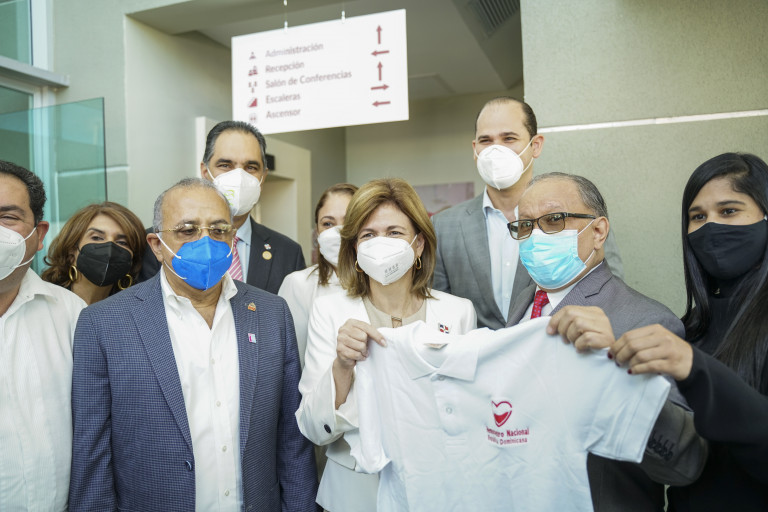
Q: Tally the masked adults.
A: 9